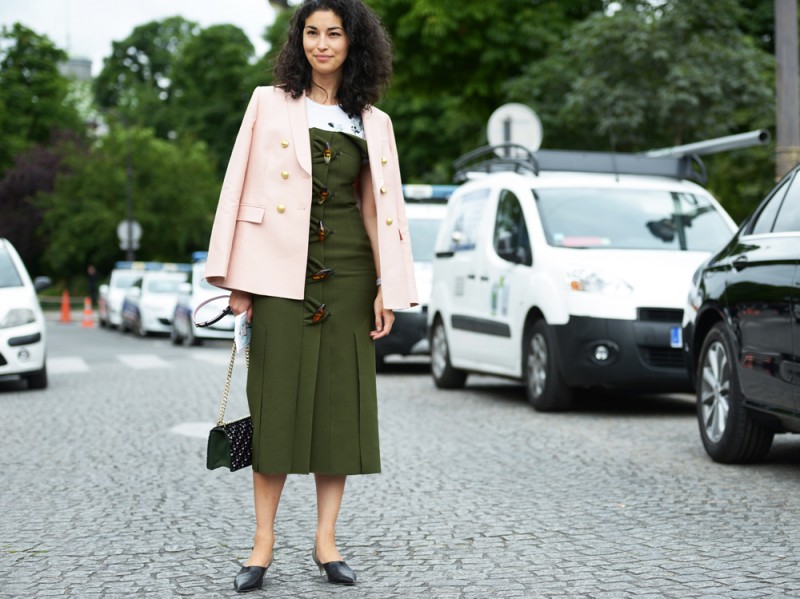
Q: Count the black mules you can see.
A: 2